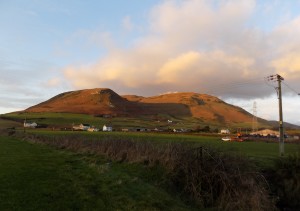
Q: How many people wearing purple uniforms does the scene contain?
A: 0